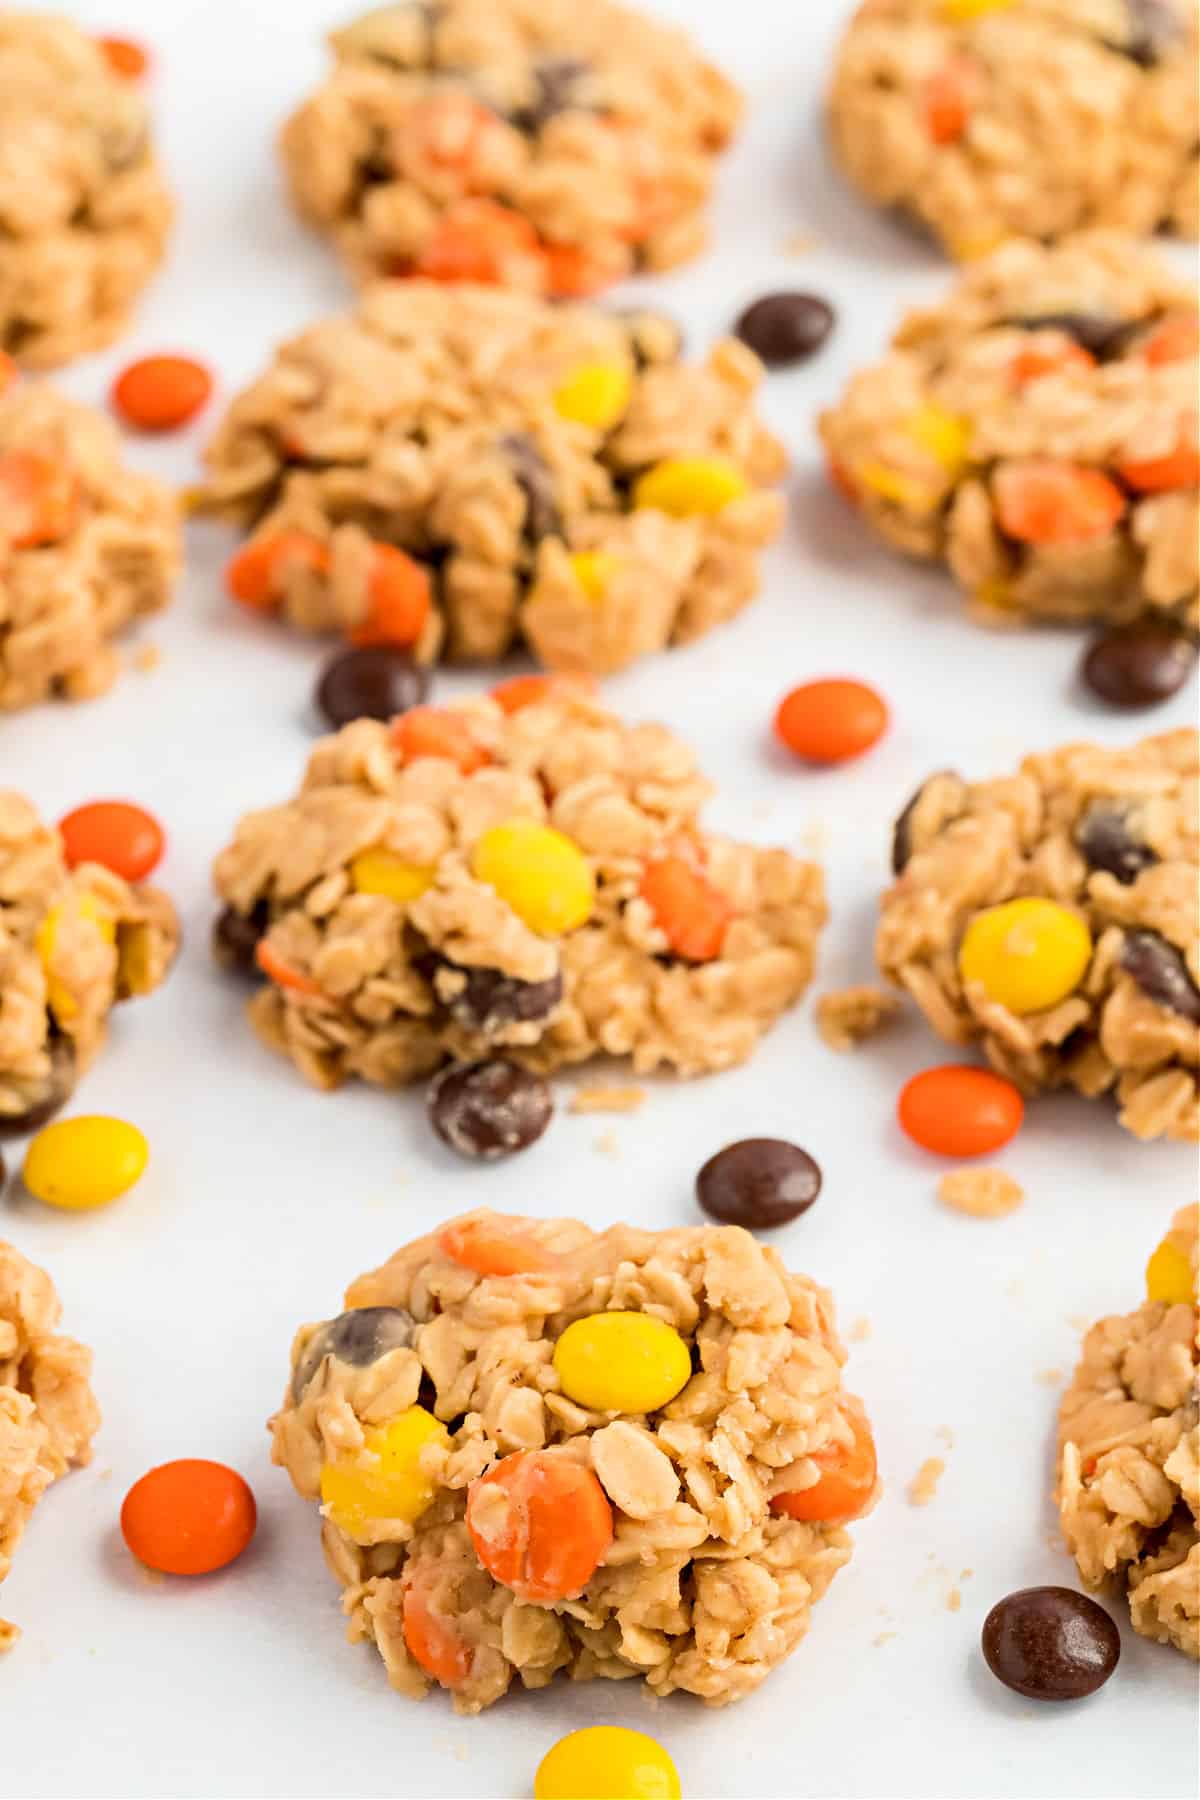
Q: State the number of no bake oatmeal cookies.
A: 12